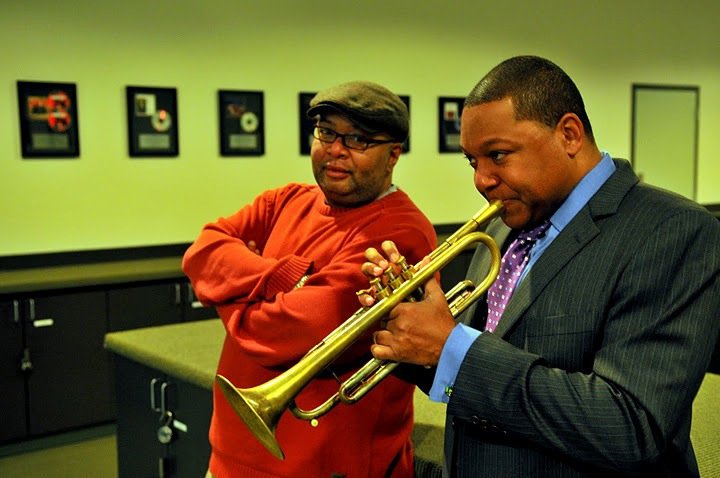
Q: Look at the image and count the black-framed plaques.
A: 6